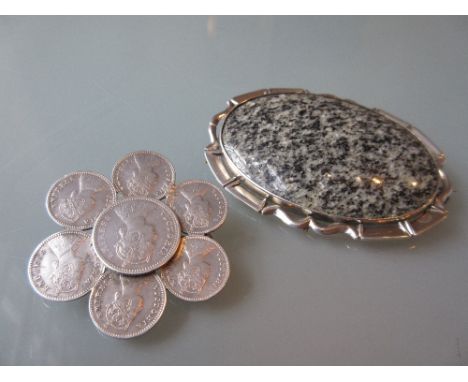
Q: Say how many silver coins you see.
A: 7